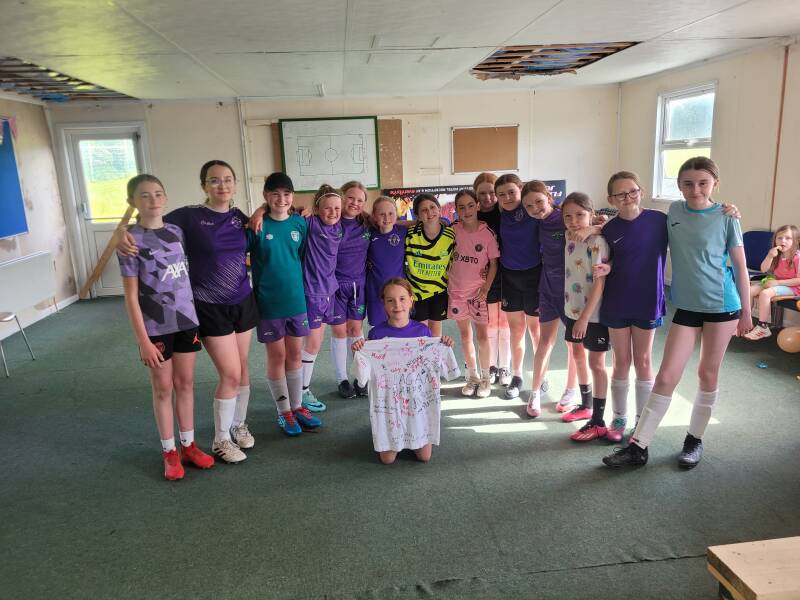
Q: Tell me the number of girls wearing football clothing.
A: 15